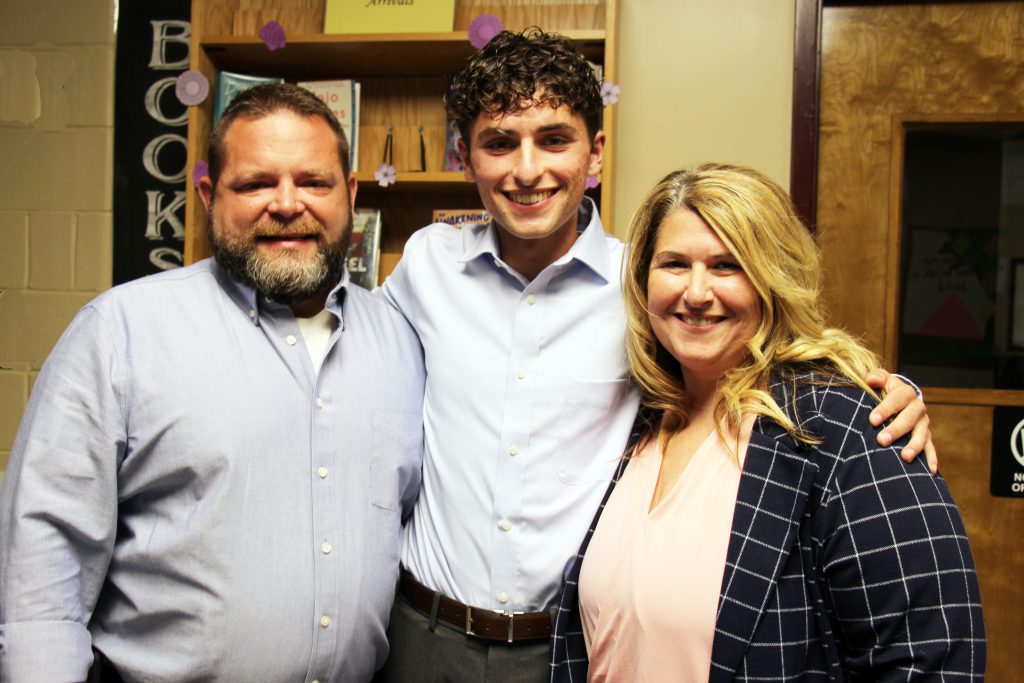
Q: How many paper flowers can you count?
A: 7